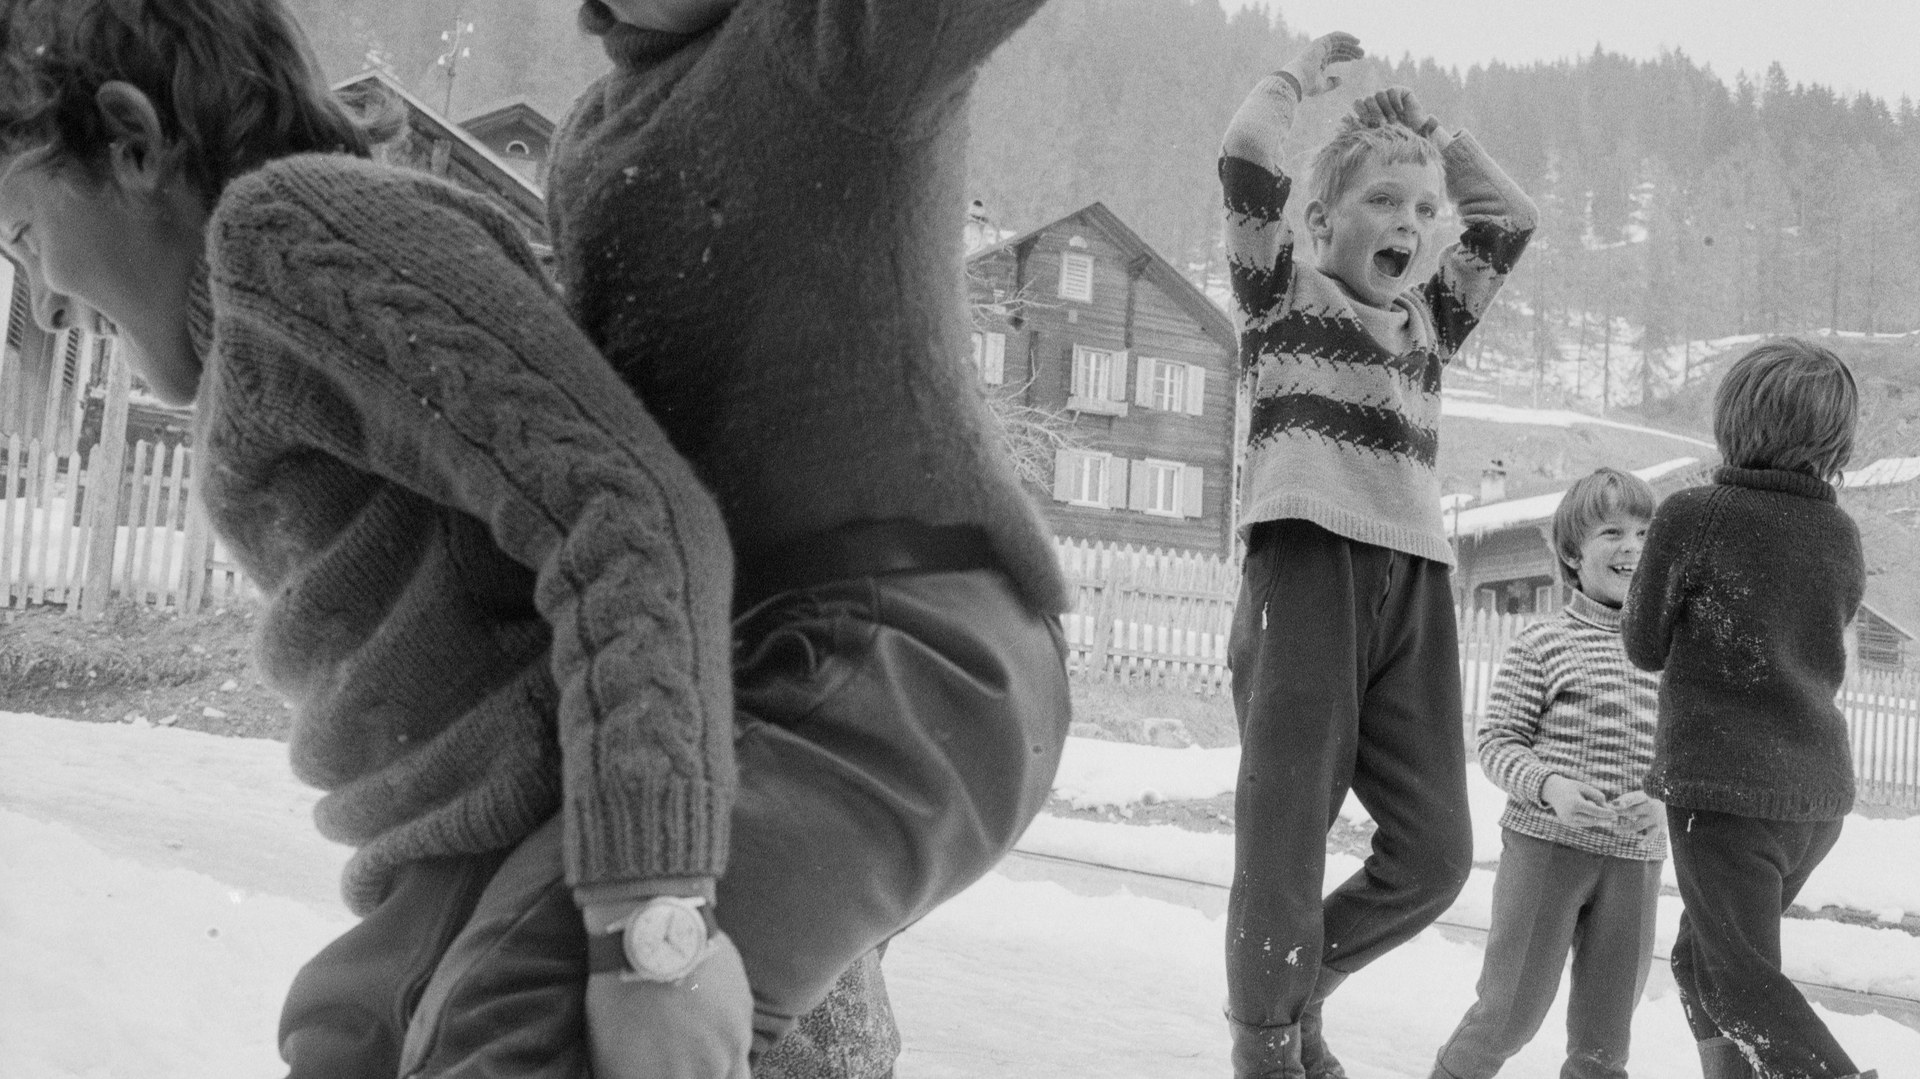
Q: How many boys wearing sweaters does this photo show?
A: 5